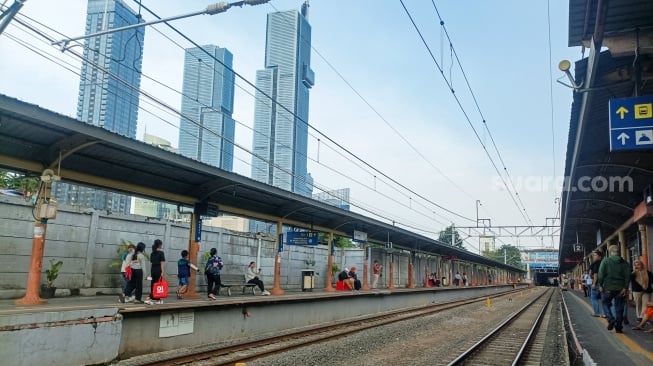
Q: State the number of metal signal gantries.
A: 1